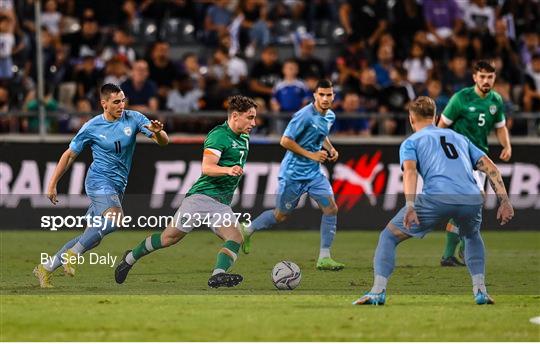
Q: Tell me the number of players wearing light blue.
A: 3